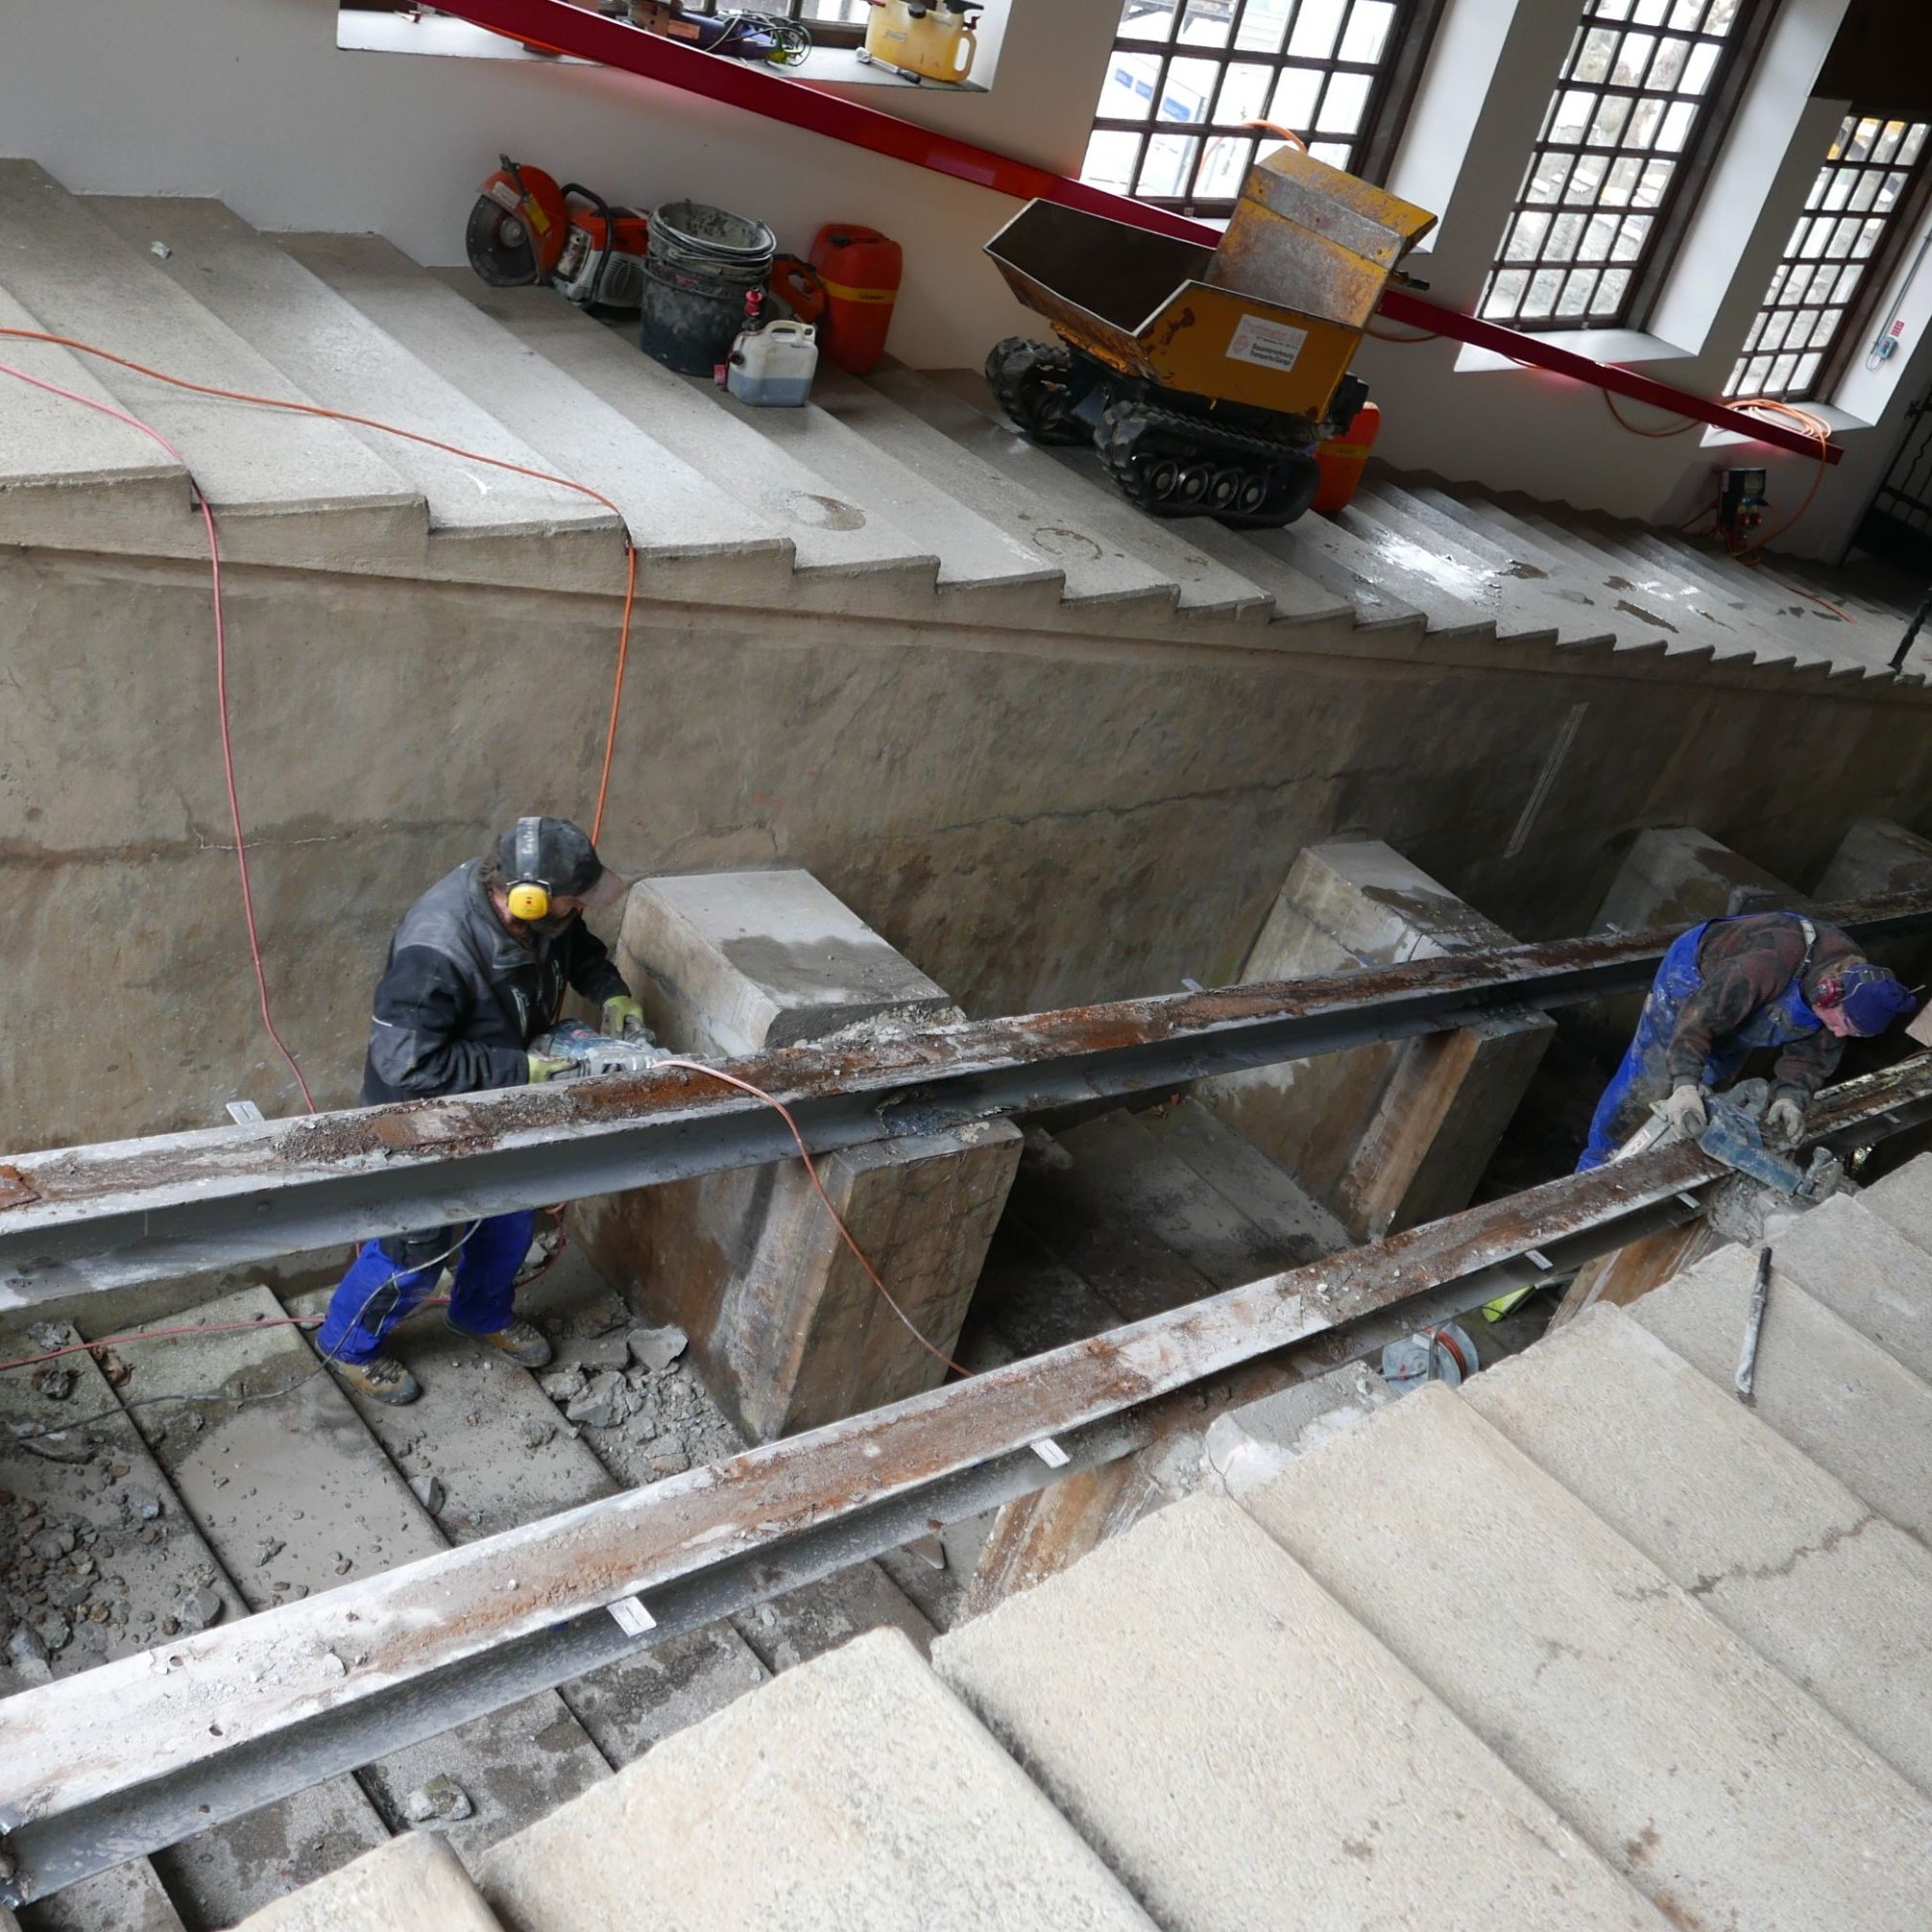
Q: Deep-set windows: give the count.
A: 4